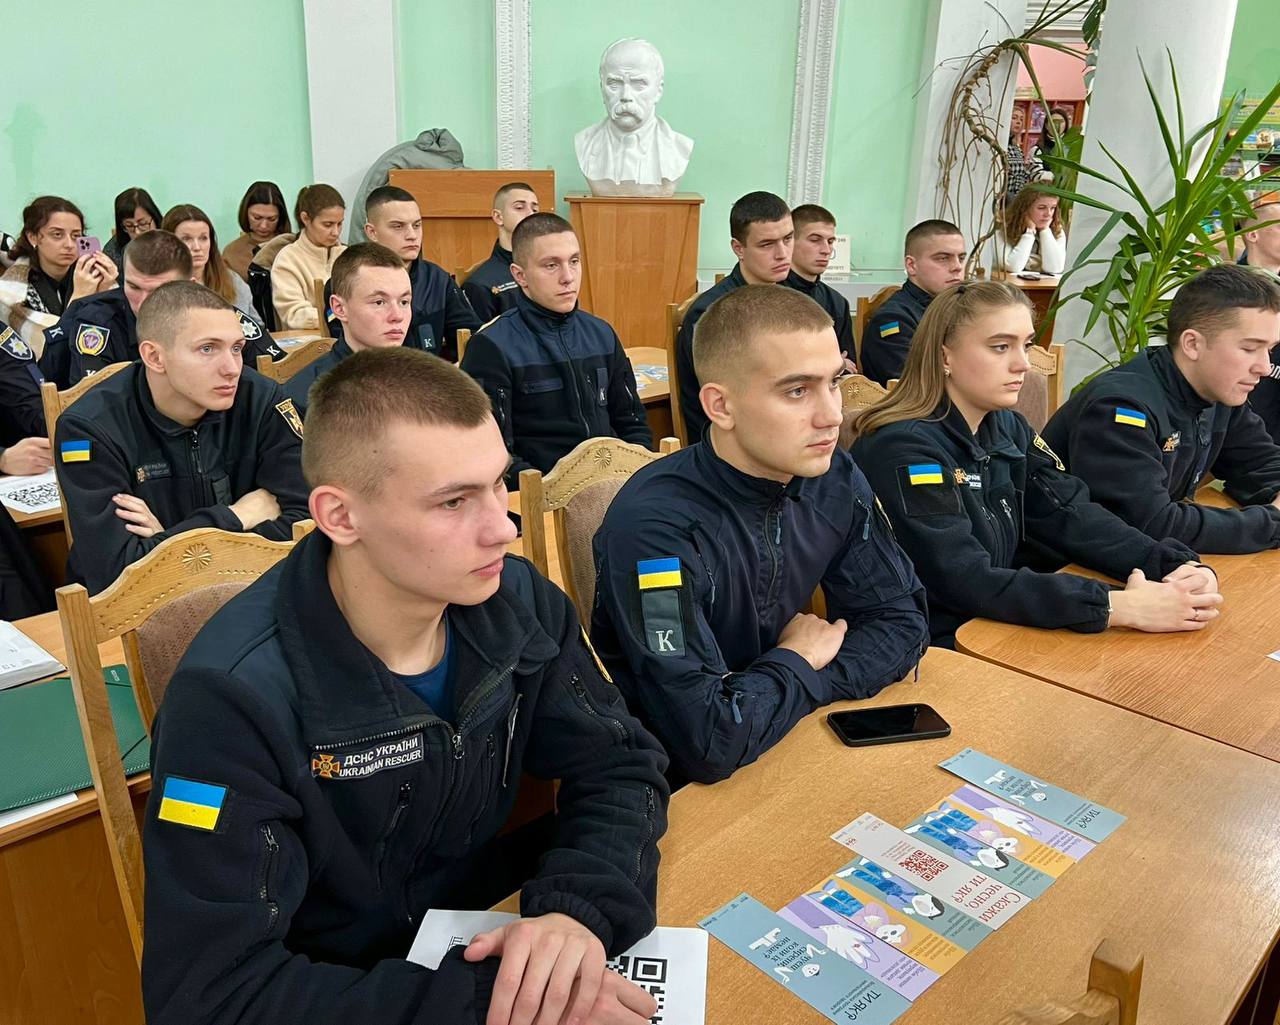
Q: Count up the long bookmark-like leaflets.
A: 9